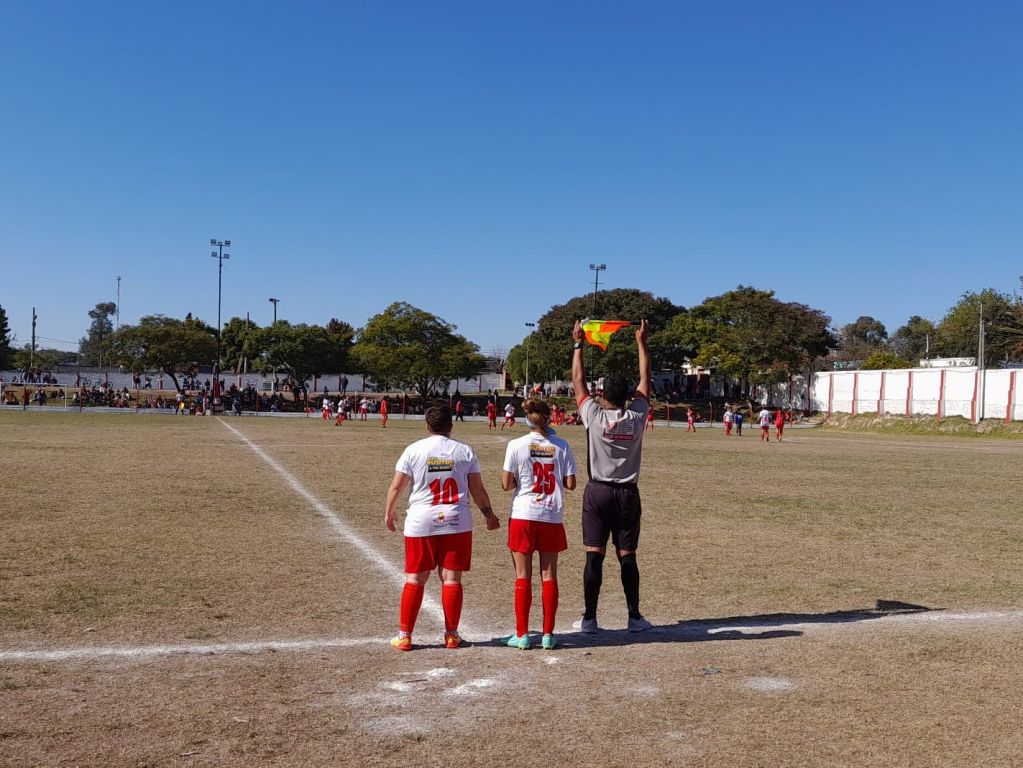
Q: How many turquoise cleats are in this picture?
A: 2